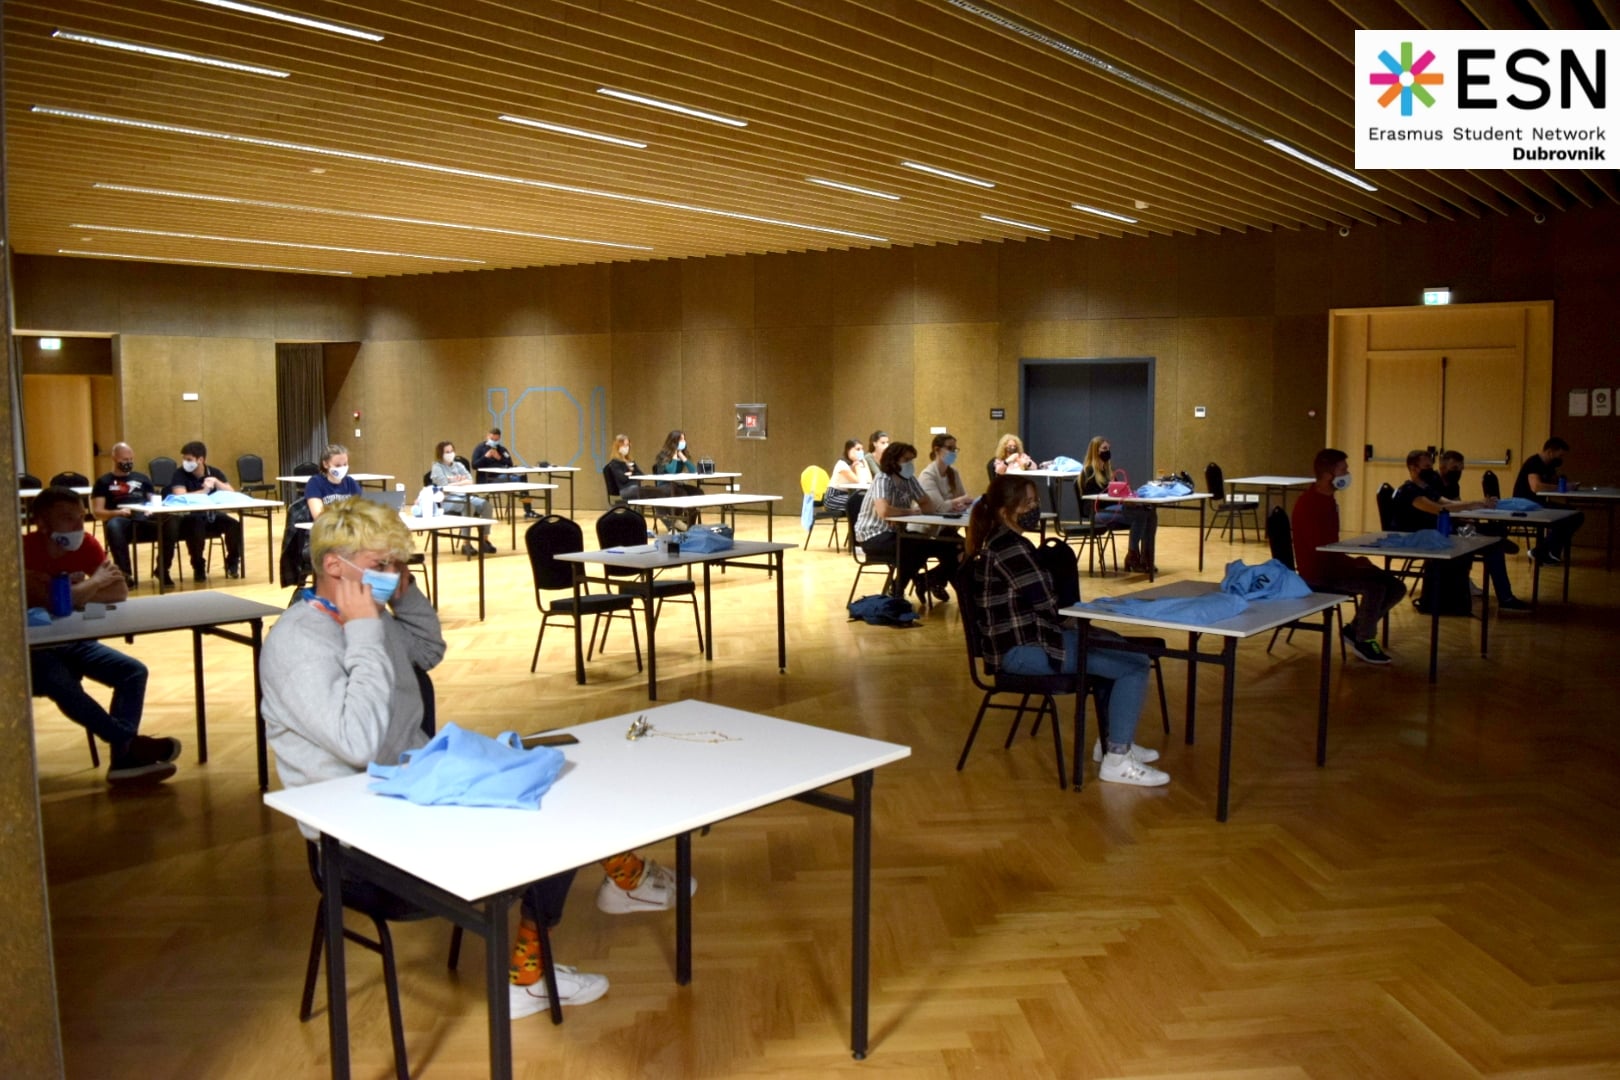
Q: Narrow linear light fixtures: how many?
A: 13